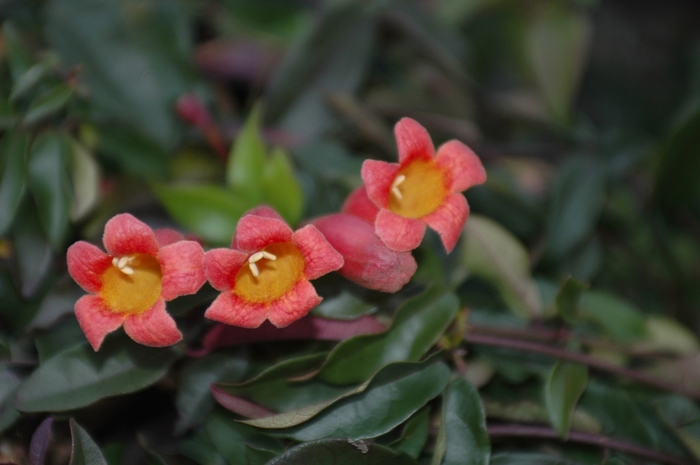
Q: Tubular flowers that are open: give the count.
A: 3